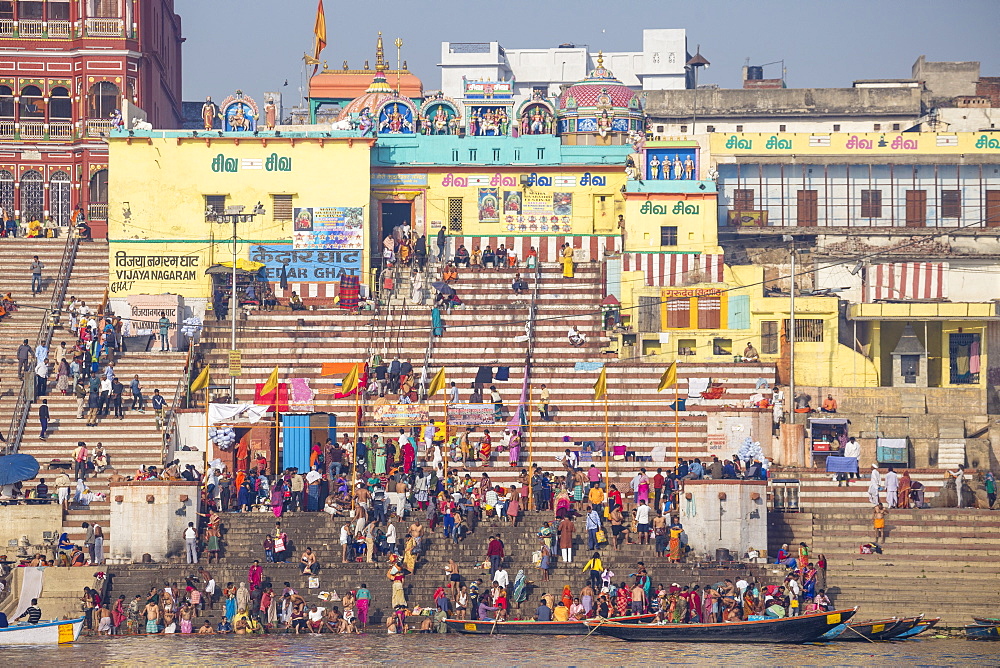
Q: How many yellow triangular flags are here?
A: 6